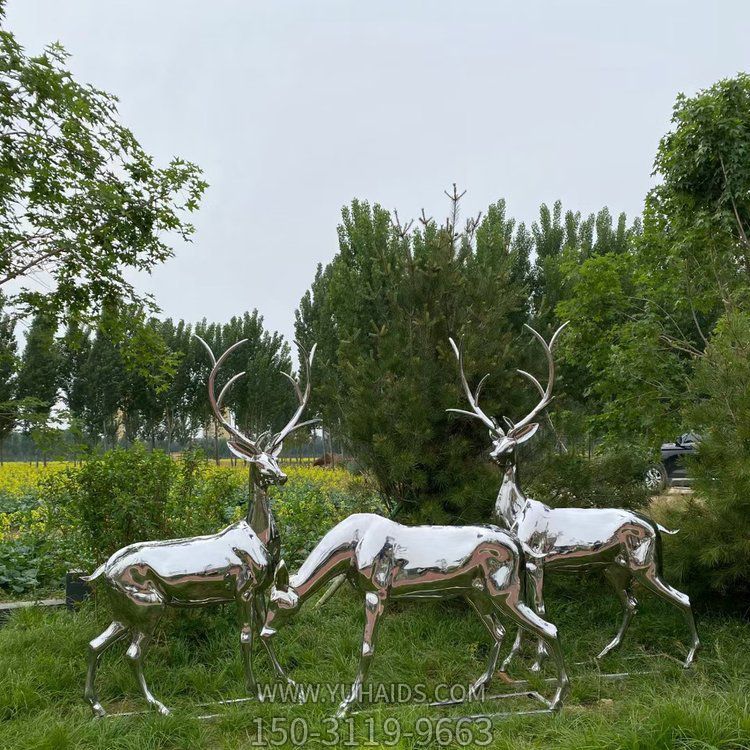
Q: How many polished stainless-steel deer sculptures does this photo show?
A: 3